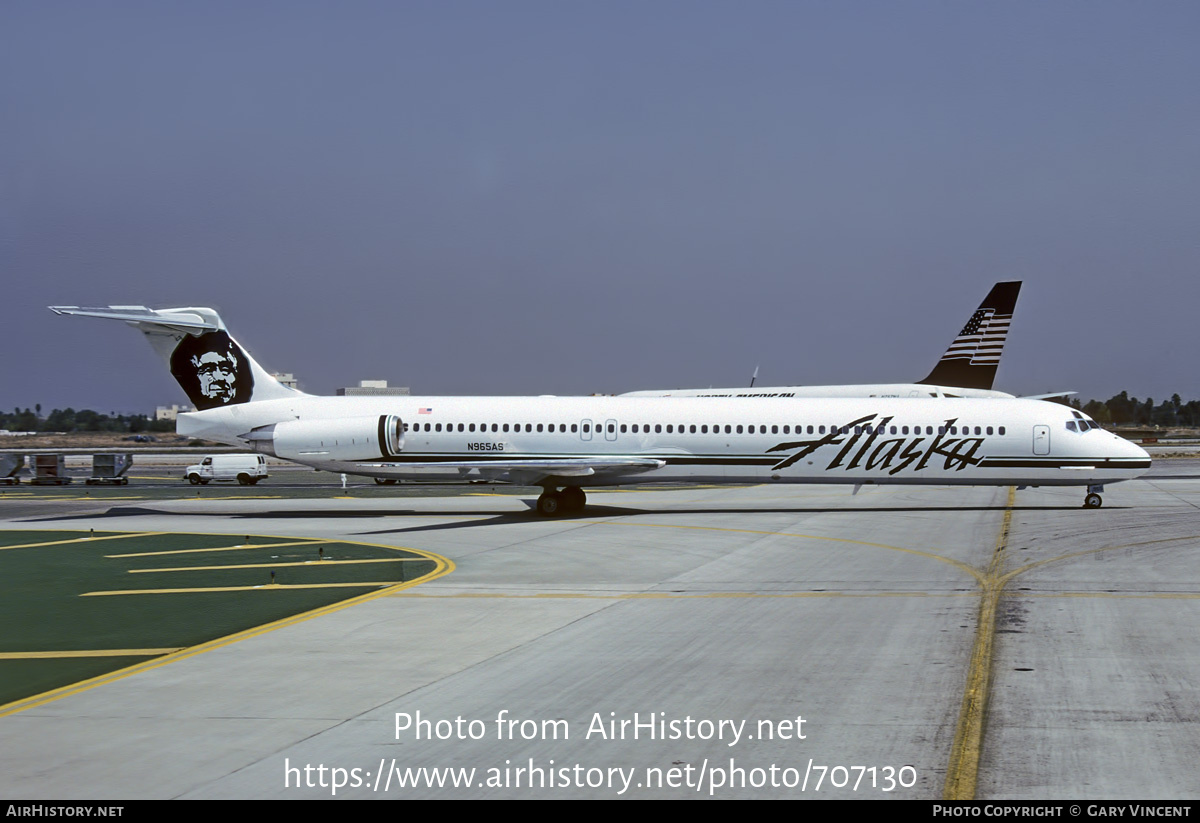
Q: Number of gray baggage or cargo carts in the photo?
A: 3